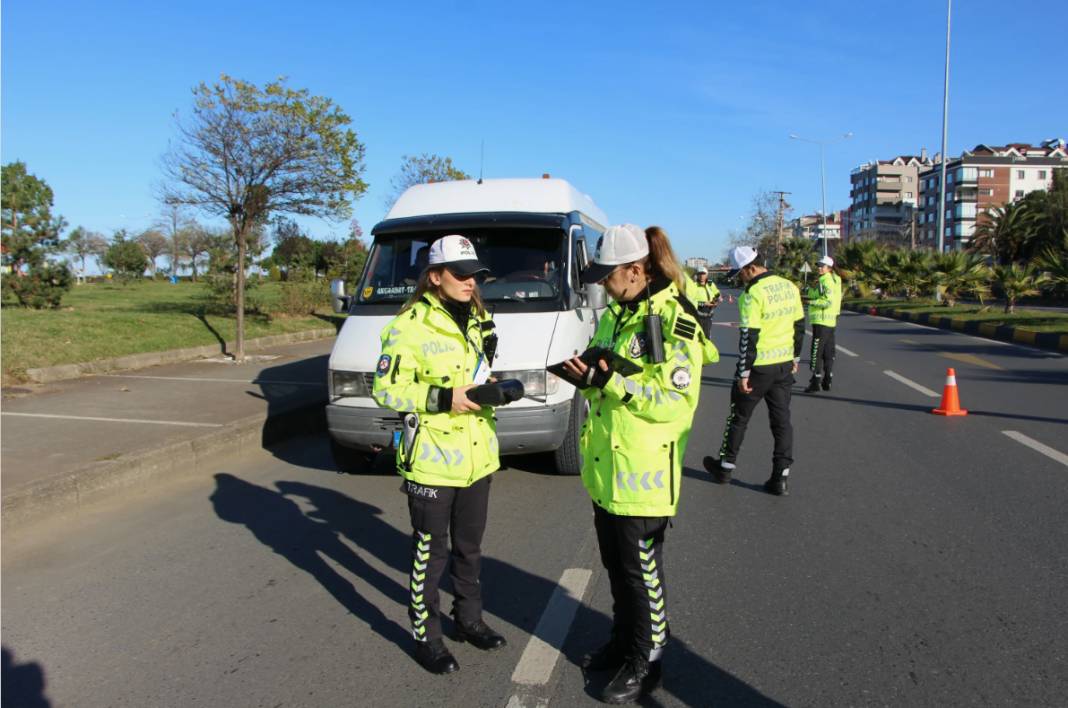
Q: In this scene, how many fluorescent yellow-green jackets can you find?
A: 5